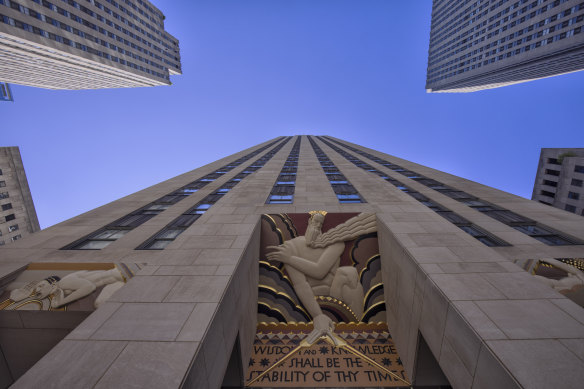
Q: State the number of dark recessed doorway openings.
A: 2